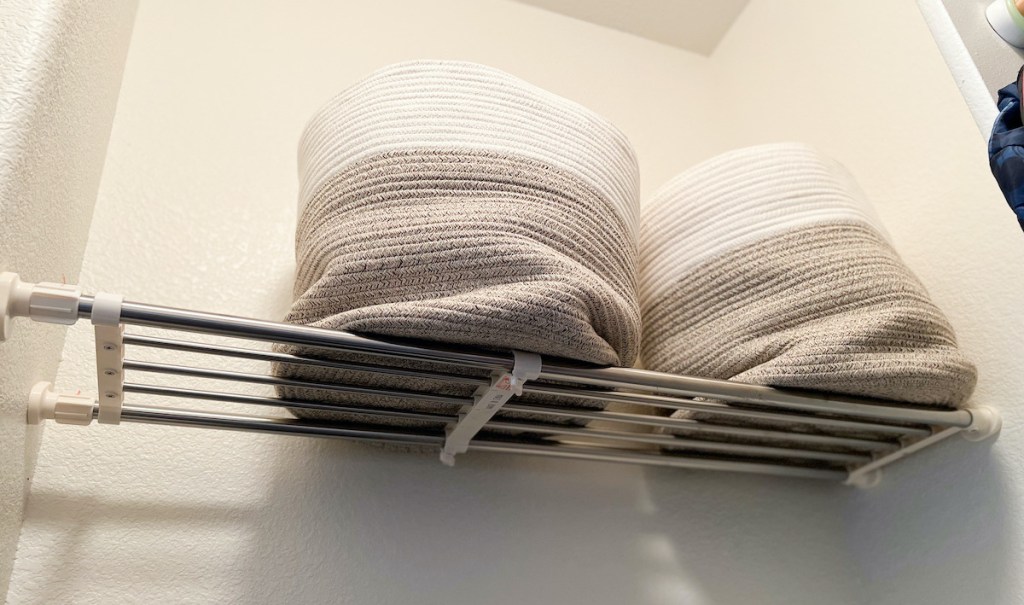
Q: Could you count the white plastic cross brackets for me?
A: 3